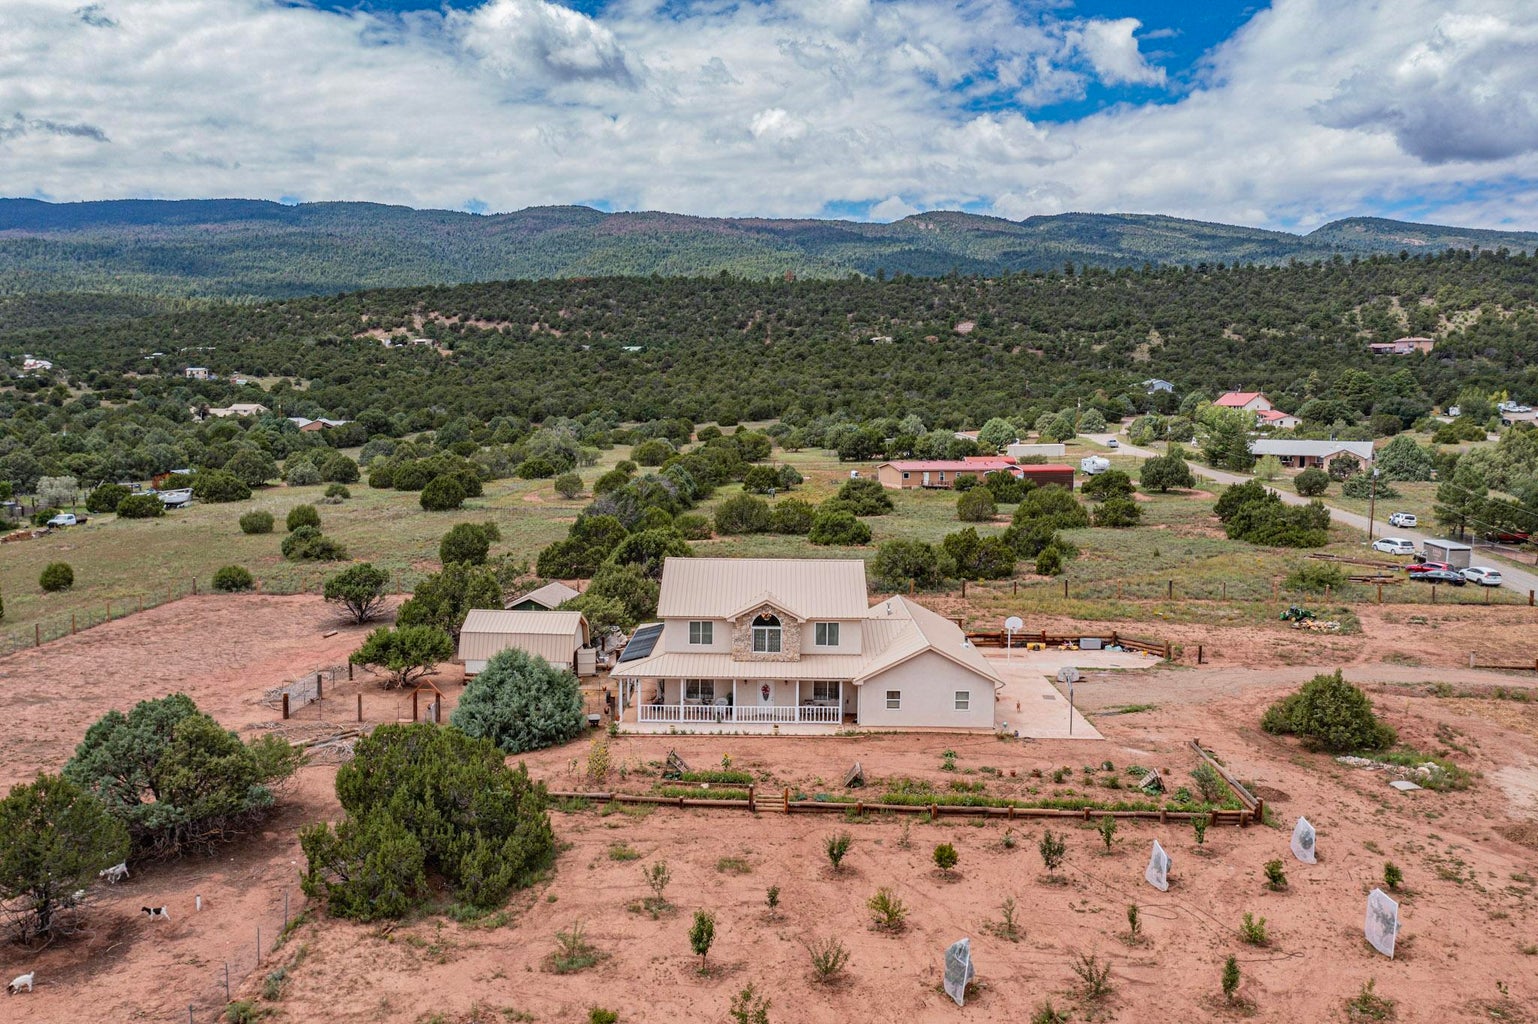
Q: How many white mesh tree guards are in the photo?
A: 4